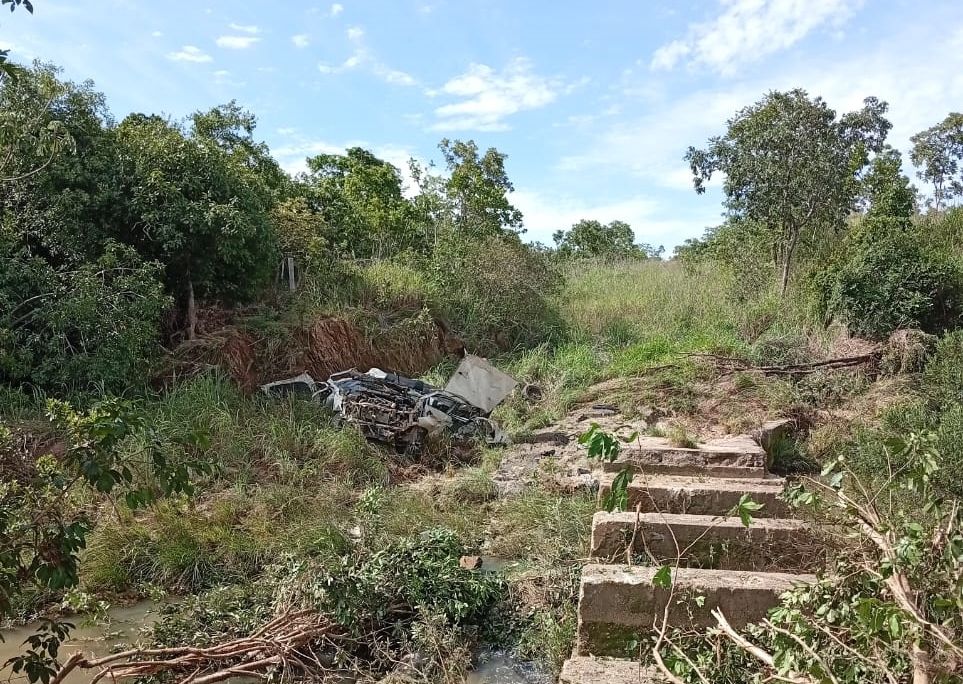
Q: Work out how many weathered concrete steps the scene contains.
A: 5